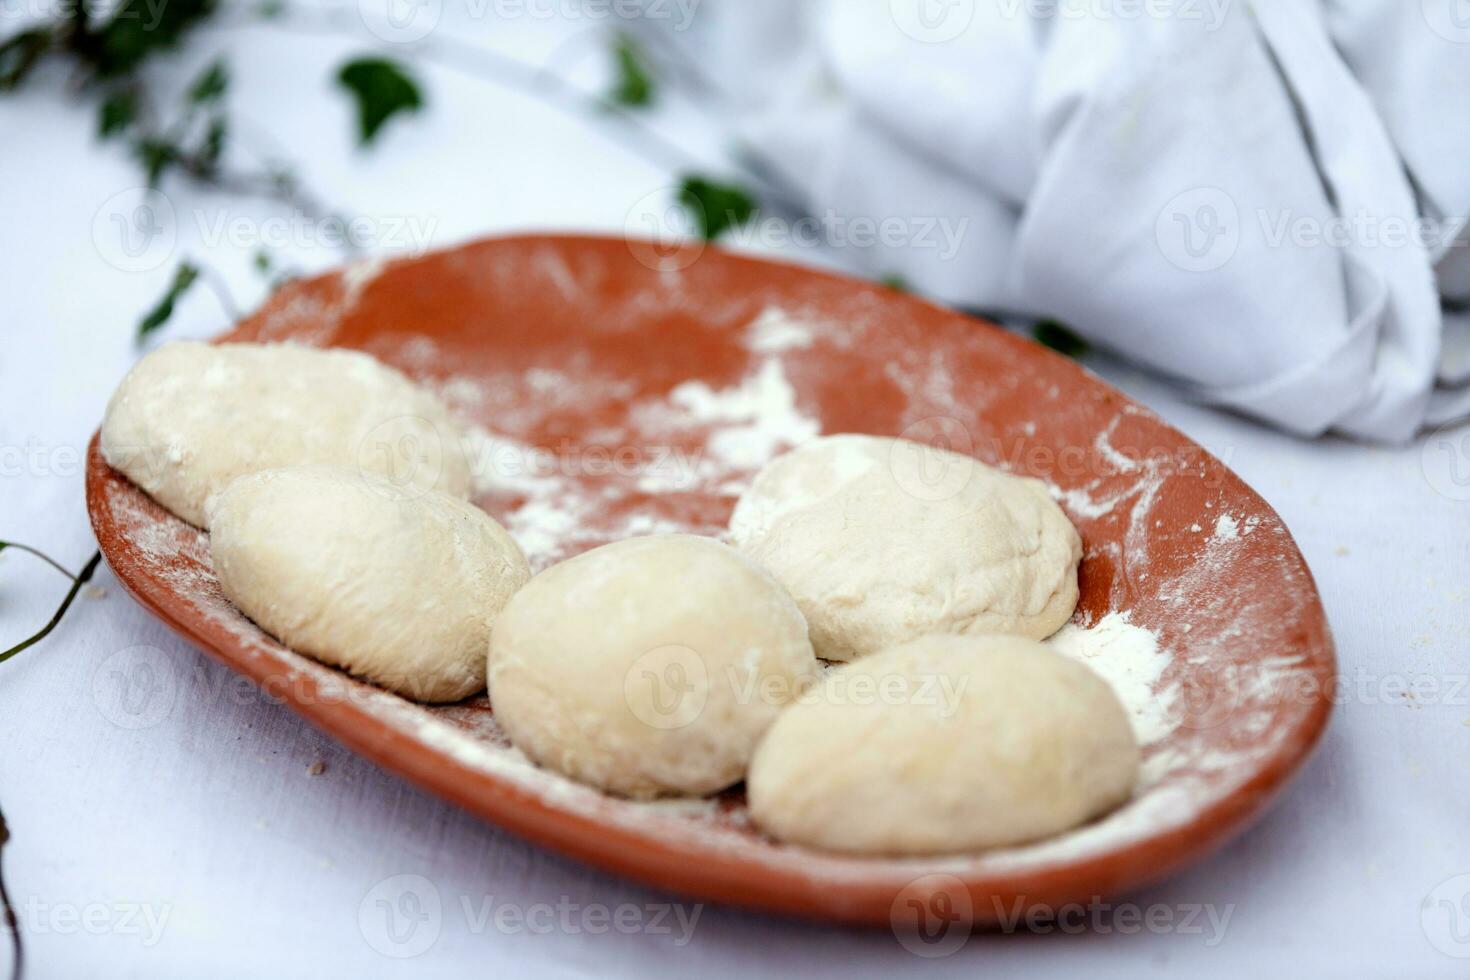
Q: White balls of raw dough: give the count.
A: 5